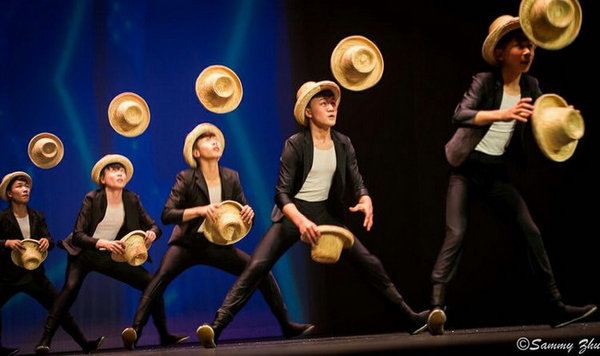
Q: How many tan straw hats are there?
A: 15